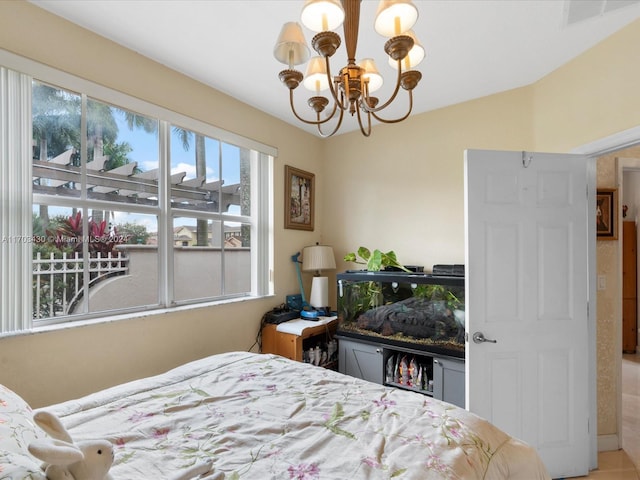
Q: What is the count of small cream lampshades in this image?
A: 6